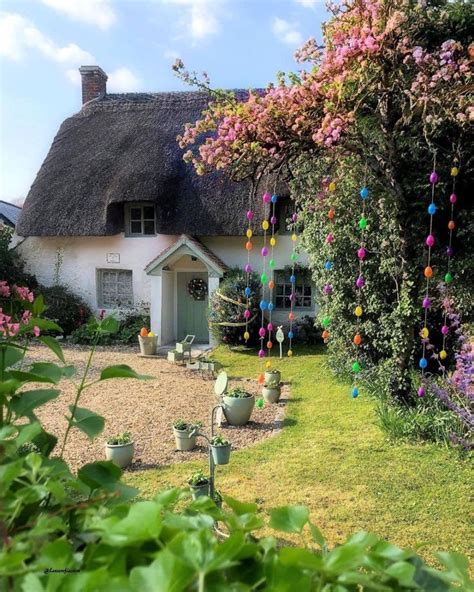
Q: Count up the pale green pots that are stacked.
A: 2